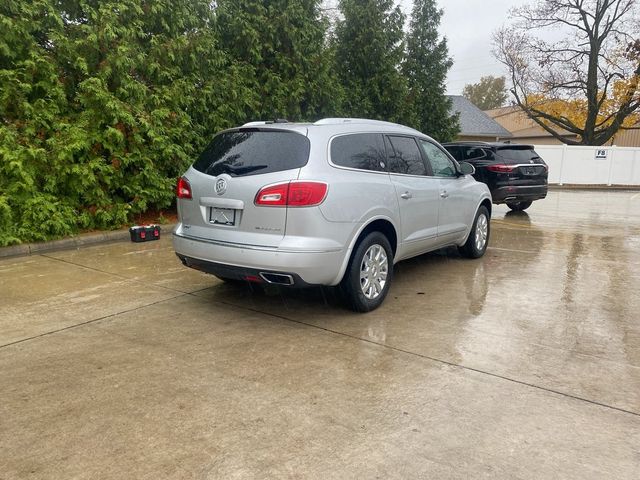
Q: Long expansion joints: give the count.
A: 2